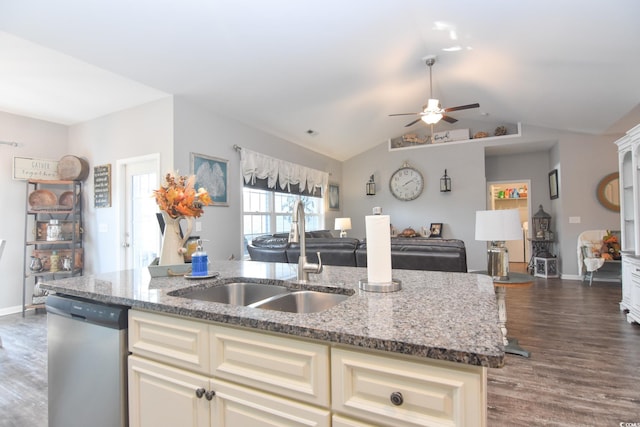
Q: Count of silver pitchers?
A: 2